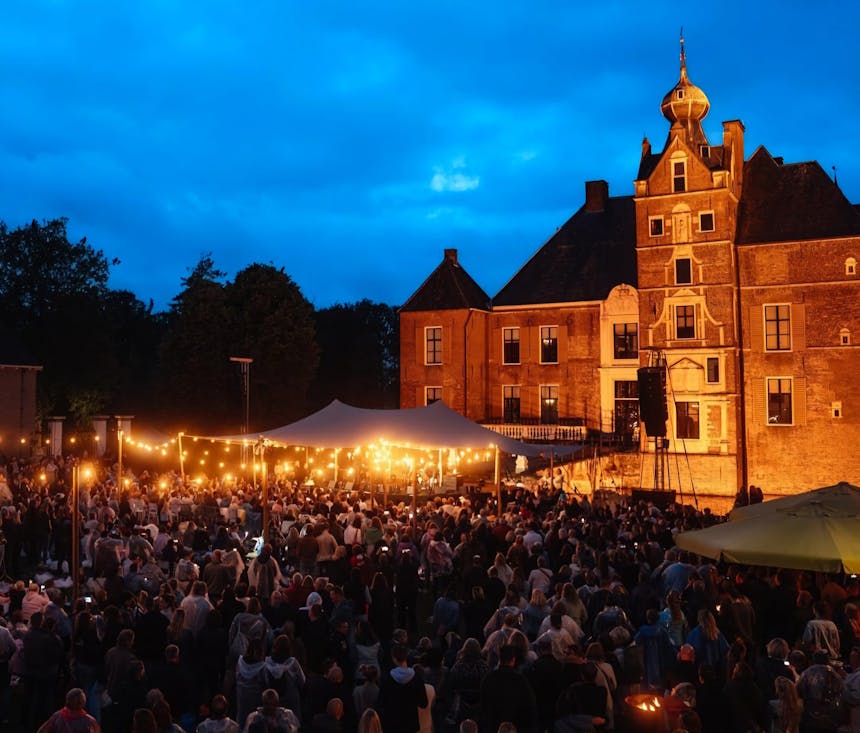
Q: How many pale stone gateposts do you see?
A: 3